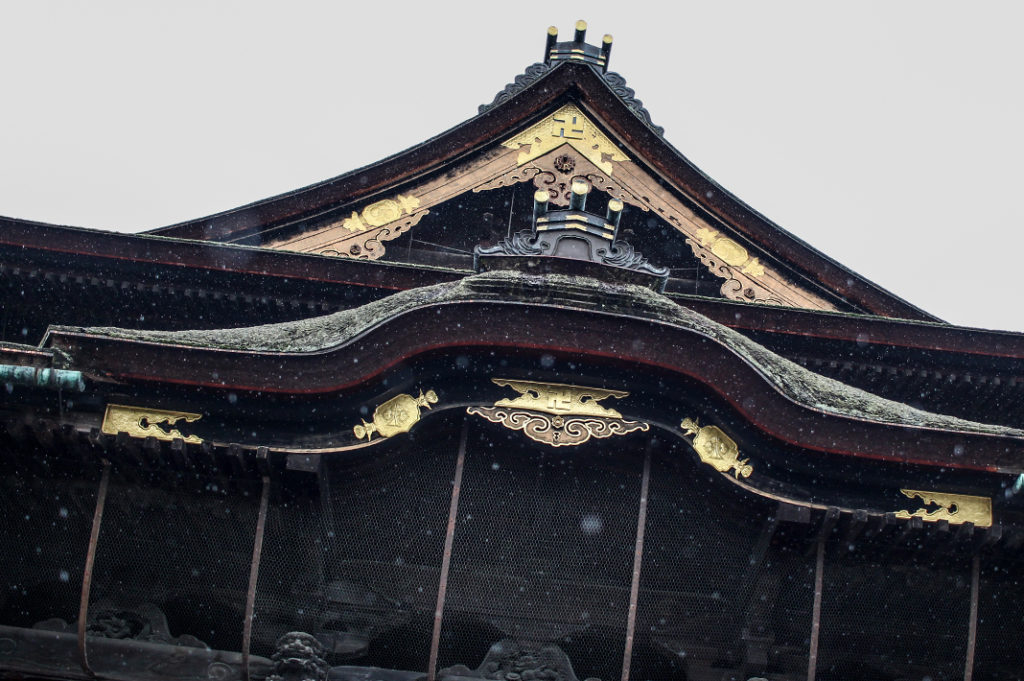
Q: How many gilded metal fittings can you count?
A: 8